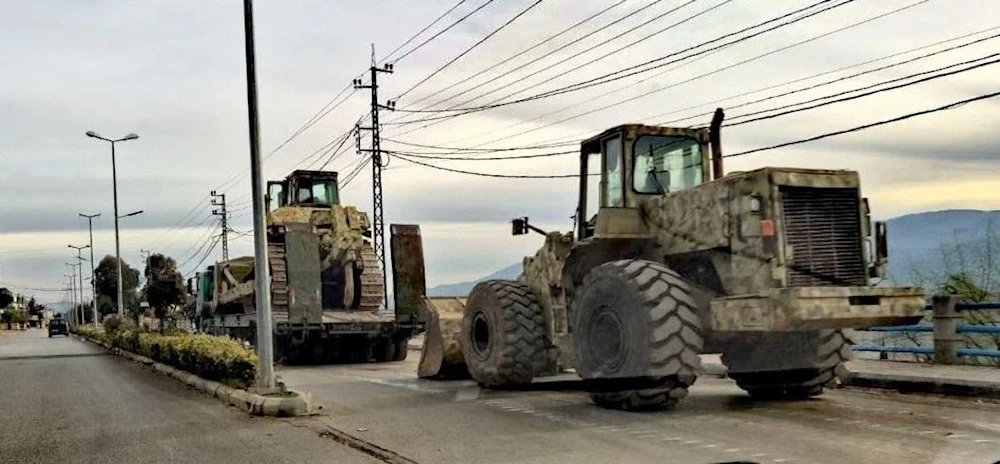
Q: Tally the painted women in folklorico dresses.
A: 0